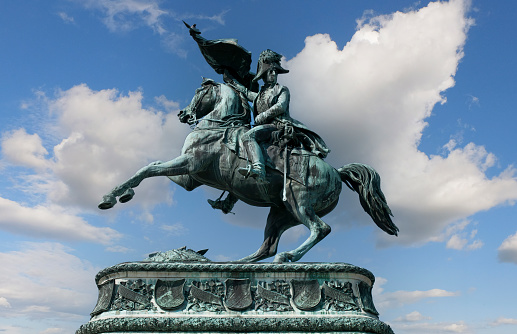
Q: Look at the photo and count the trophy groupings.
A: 4